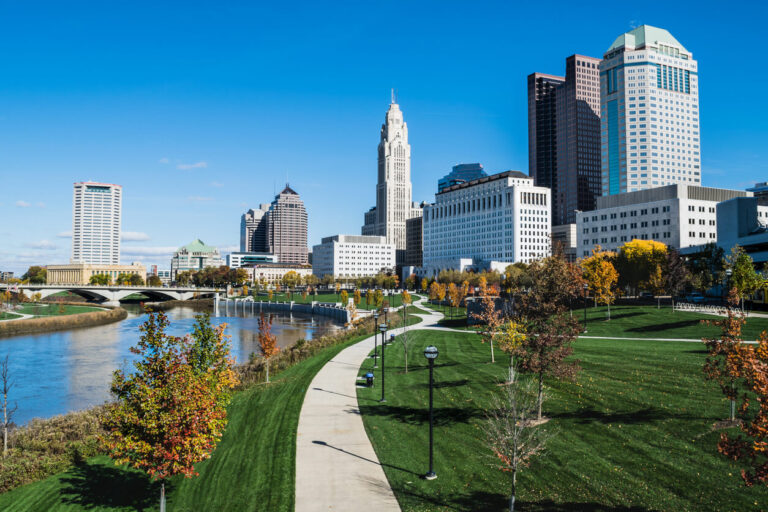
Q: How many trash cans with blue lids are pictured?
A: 2